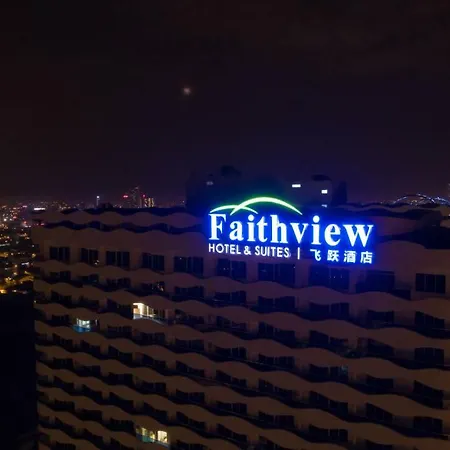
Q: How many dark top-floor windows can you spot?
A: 10